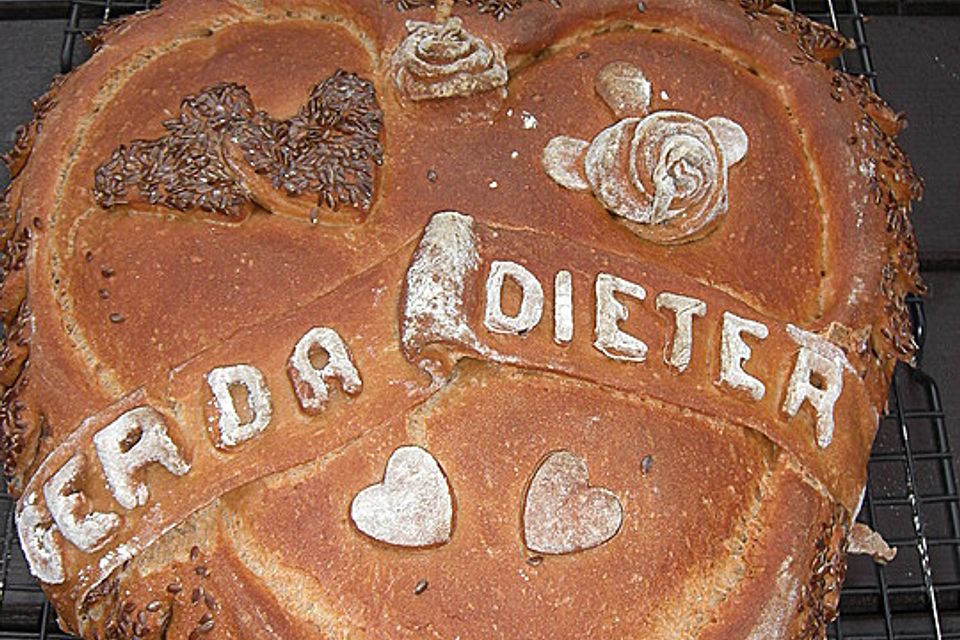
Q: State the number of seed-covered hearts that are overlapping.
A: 2